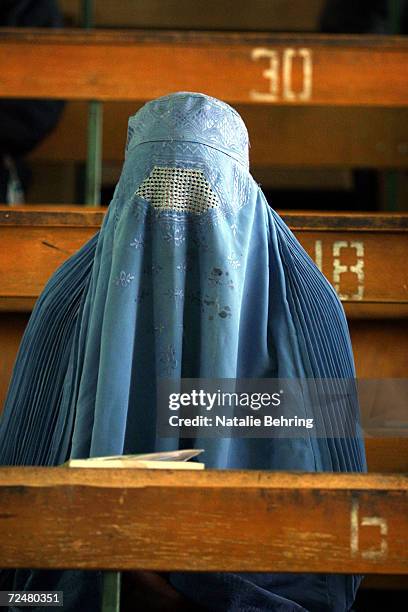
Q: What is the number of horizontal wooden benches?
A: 3